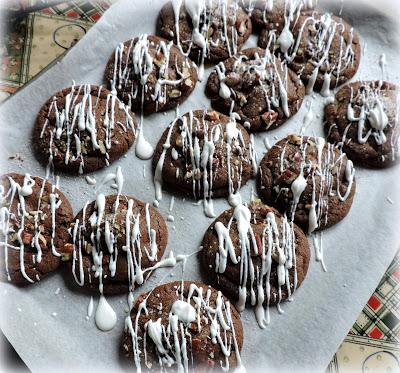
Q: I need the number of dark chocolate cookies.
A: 13